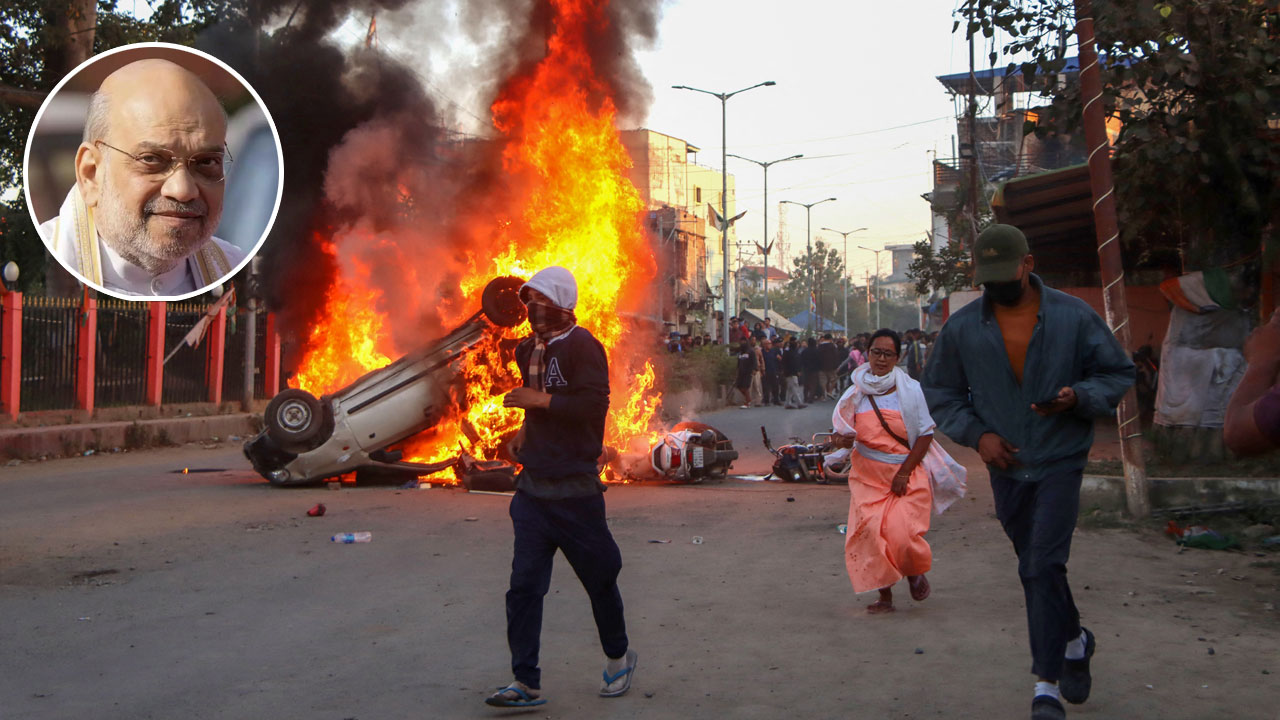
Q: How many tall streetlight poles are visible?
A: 5